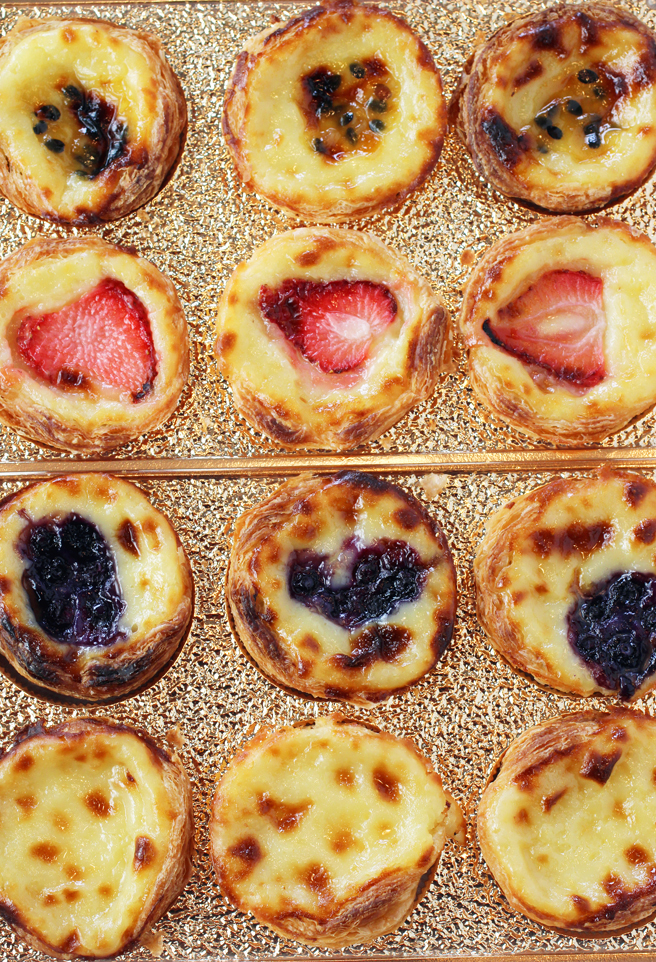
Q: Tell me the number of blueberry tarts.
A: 3